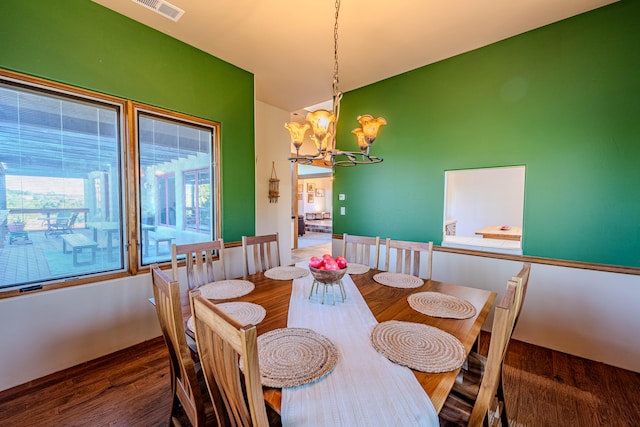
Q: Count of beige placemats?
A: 8